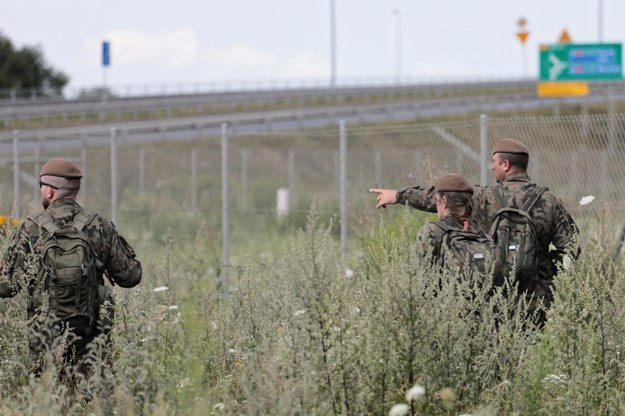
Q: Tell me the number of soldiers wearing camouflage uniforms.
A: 3